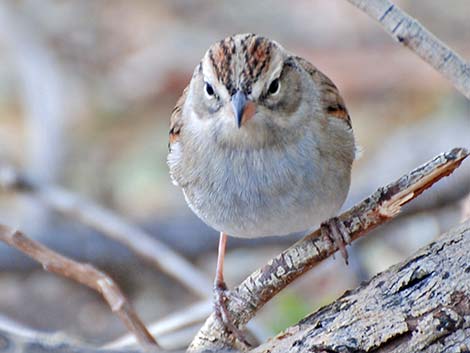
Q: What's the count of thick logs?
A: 1